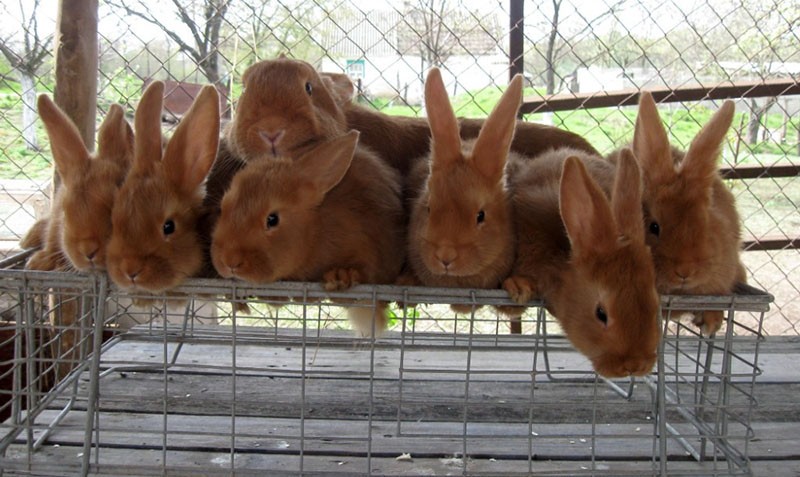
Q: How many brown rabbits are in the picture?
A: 7